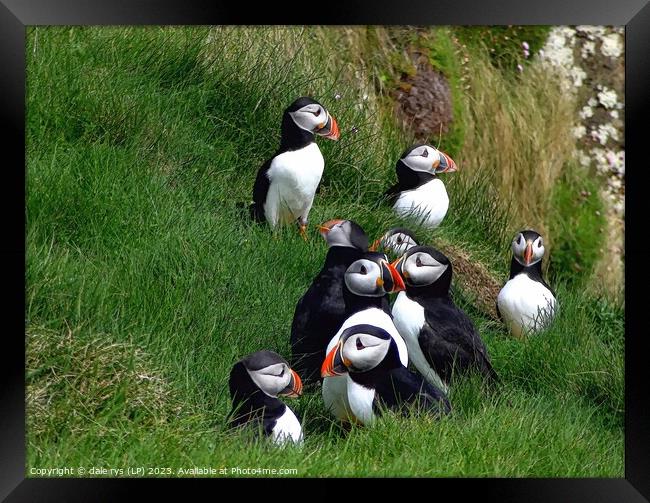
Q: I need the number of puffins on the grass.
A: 9